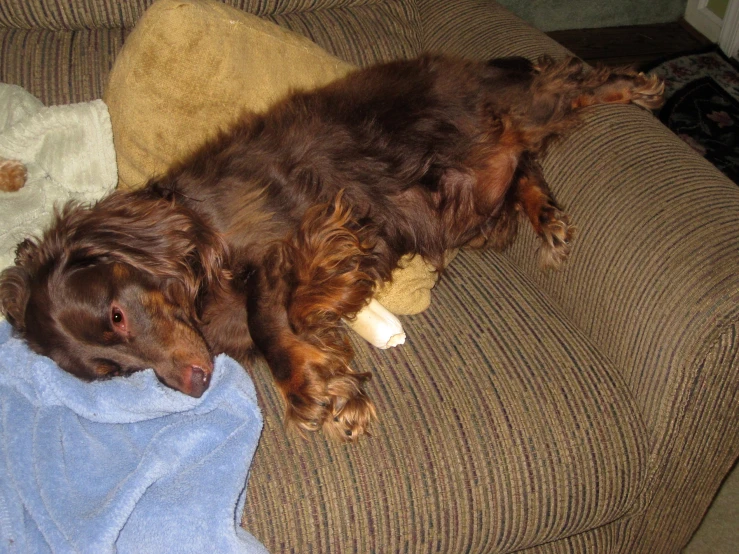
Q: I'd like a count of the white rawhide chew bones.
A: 1